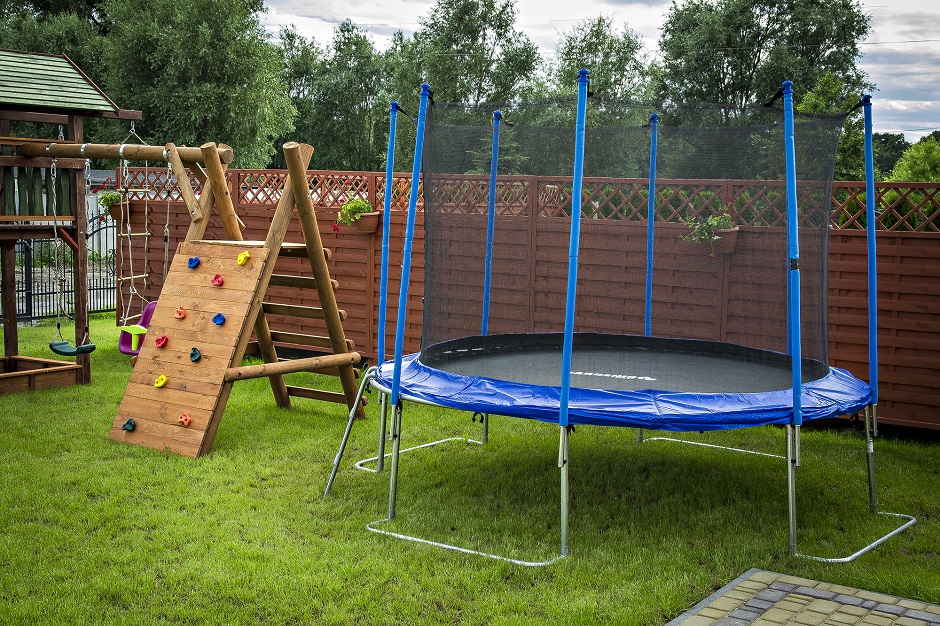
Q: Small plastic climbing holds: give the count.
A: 10